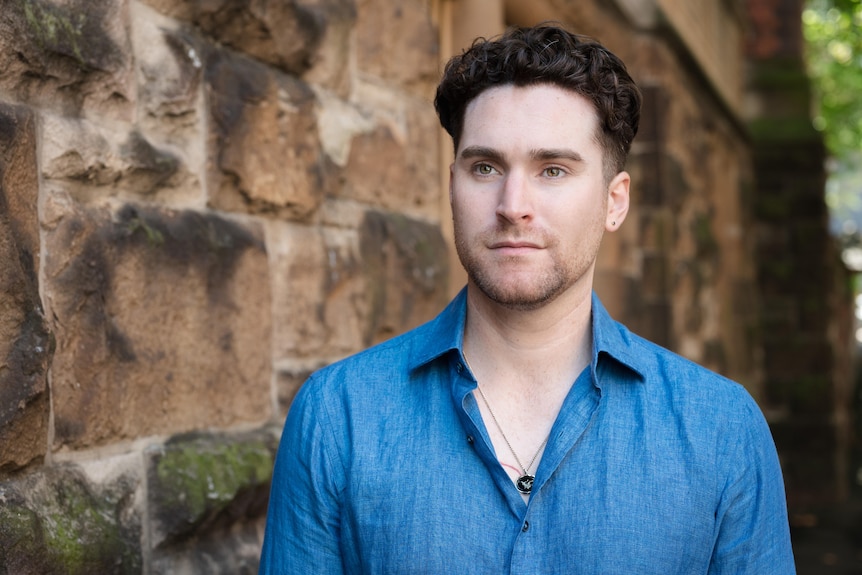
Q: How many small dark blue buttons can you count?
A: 3